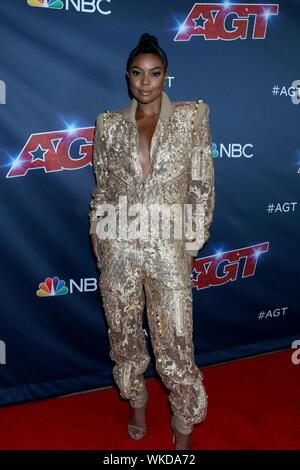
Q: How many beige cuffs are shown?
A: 4